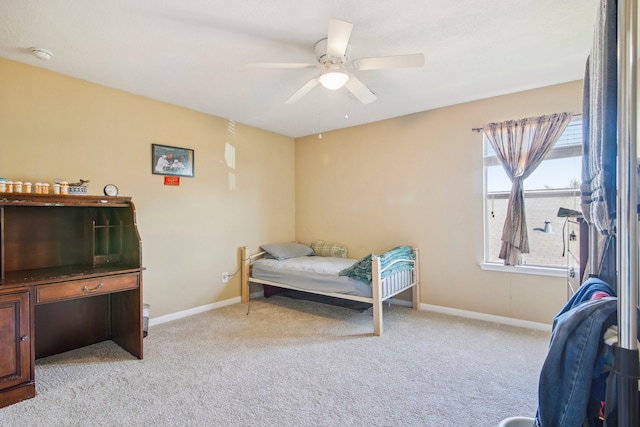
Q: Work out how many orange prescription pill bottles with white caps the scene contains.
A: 8